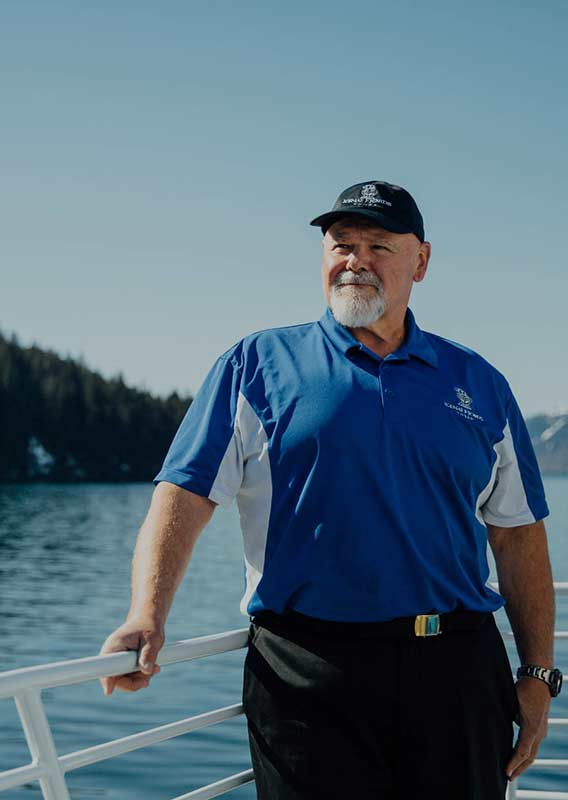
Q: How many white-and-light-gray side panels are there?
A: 2